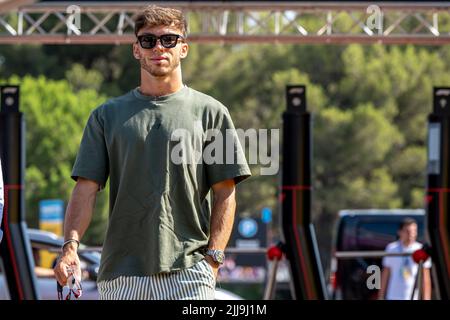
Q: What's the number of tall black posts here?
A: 3